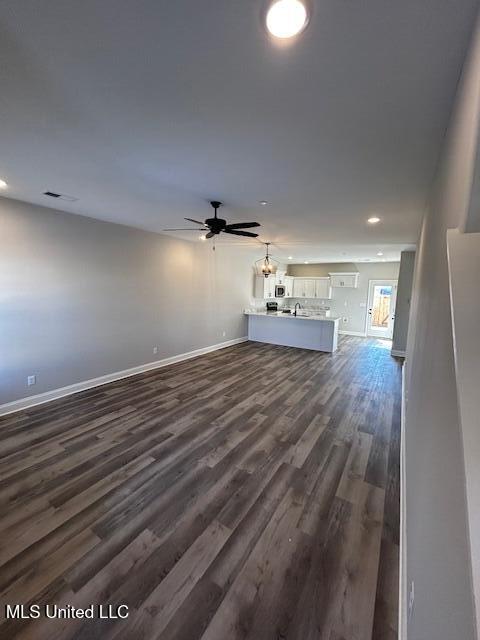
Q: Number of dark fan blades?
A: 5